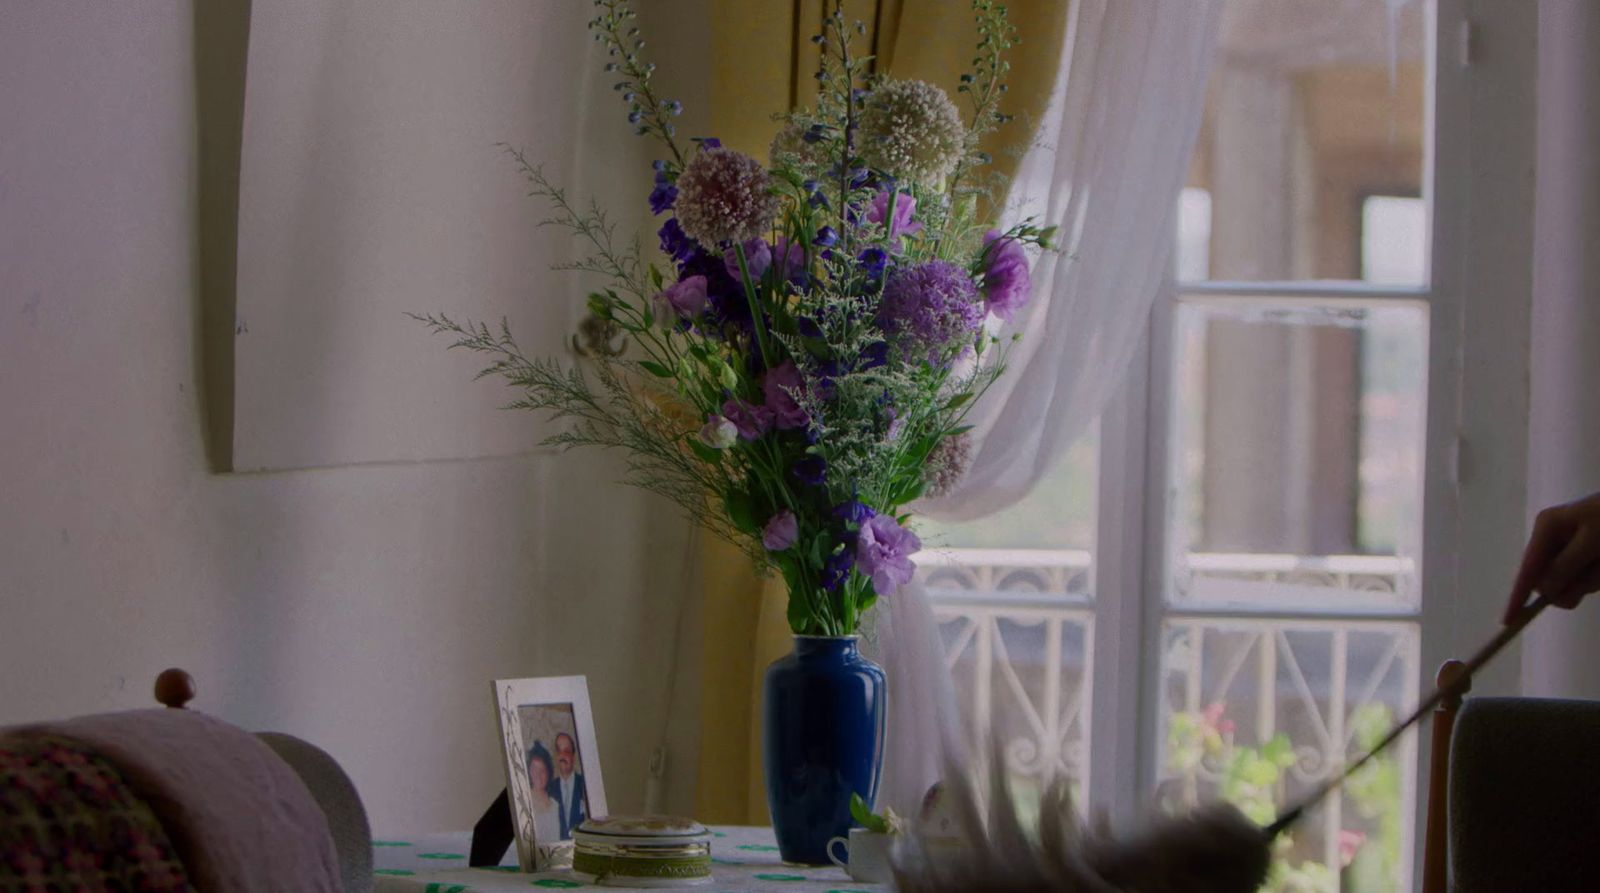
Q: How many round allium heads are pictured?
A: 5